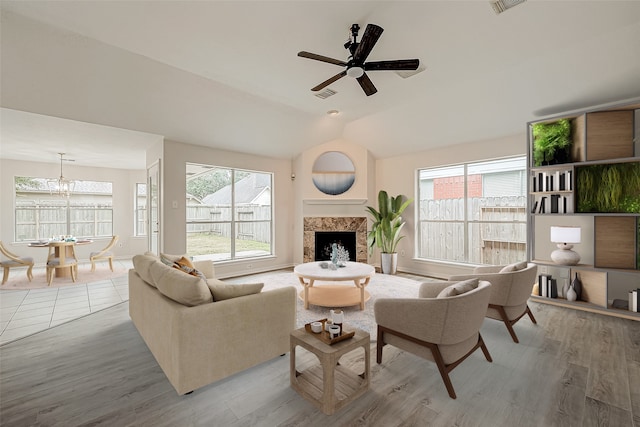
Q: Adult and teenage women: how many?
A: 0